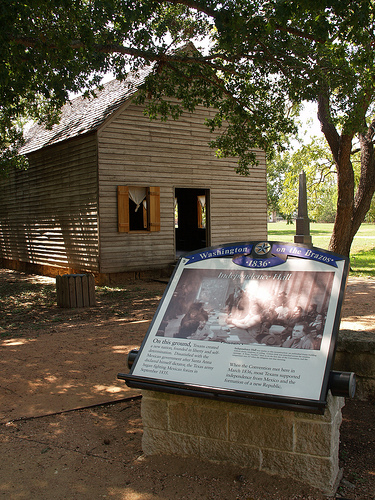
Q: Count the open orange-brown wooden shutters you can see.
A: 2